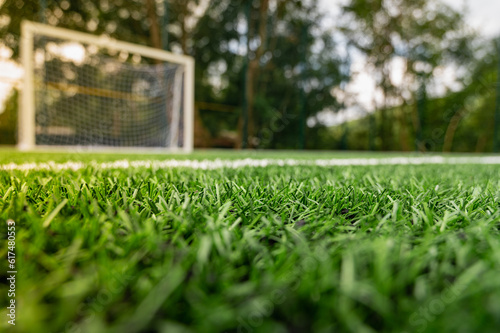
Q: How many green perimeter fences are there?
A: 1